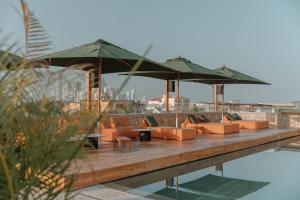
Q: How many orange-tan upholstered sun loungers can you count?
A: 4